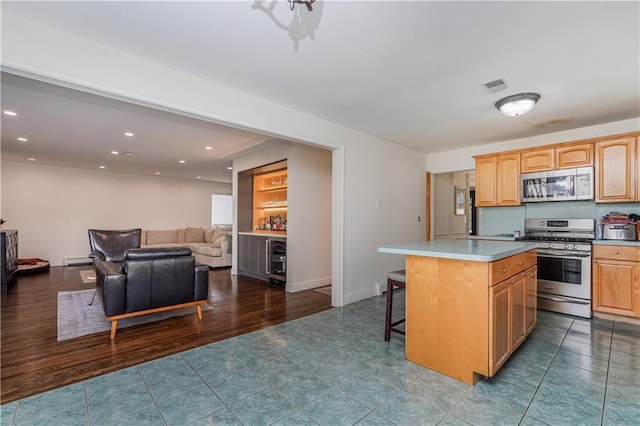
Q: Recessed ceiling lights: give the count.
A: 11